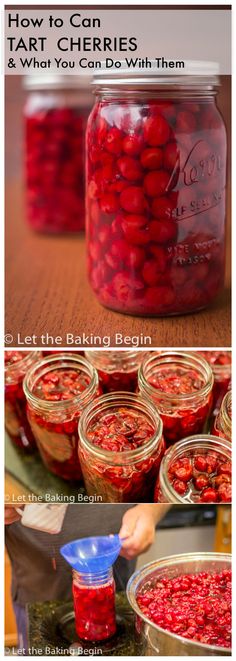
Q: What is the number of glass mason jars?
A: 11